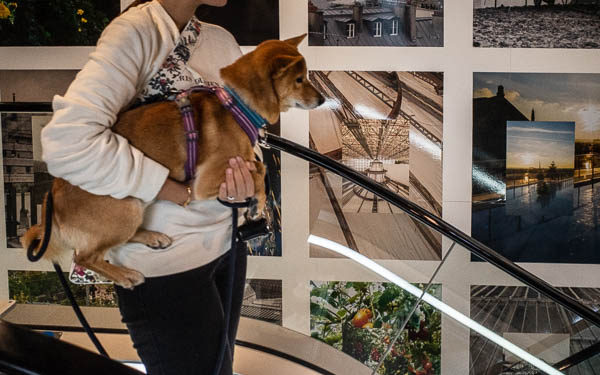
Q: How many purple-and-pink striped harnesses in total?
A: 1